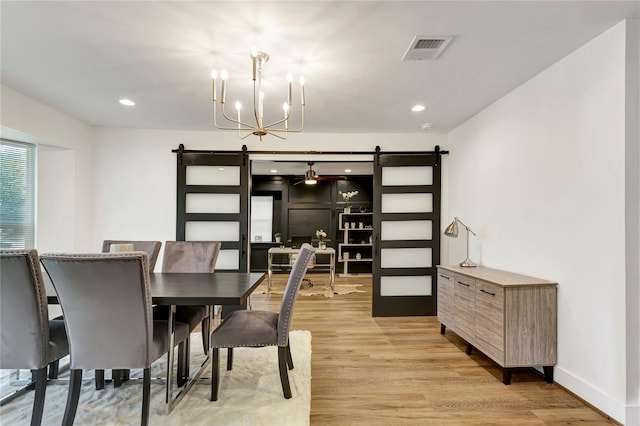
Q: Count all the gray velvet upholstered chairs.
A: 5